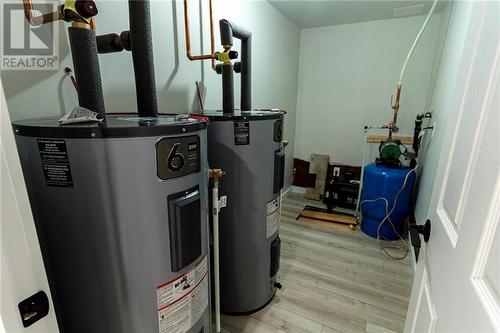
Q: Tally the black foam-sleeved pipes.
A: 4